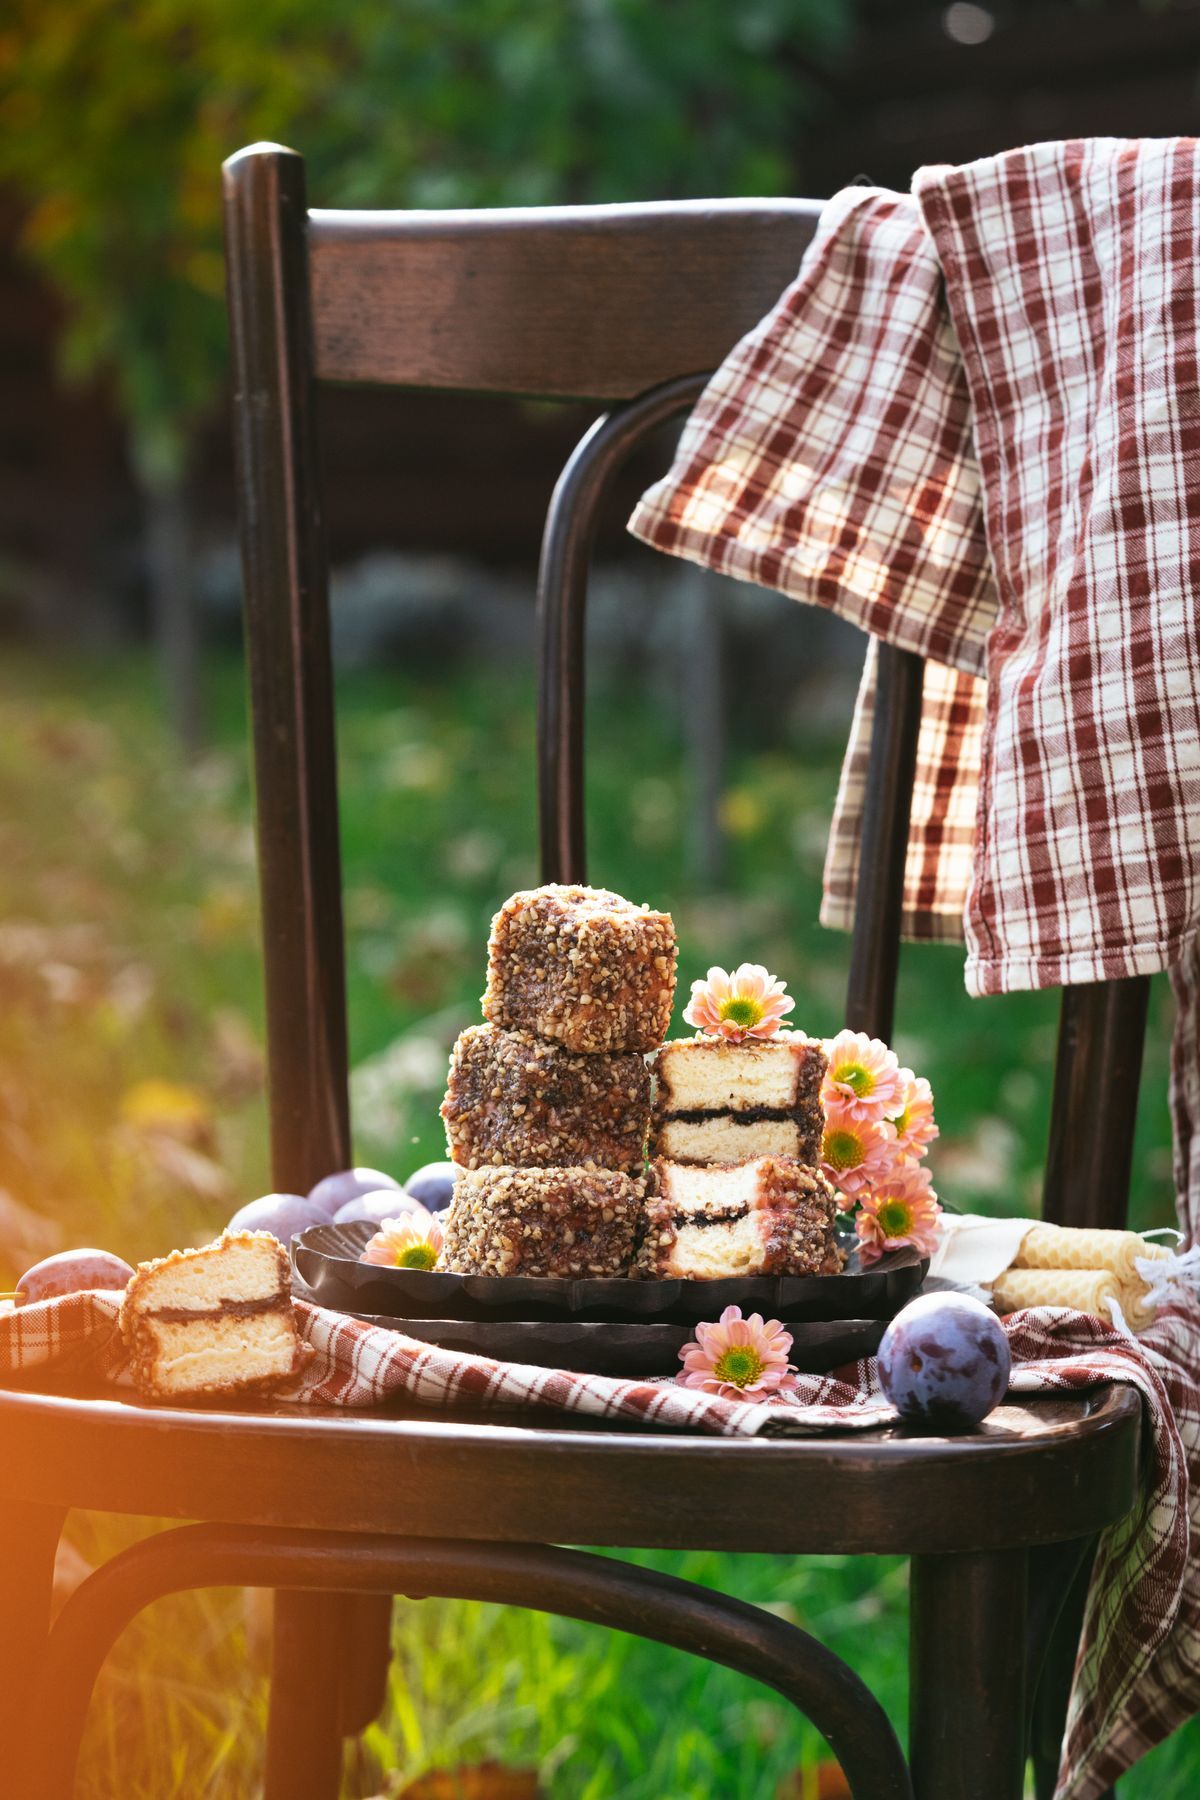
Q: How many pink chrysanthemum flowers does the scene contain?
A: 7